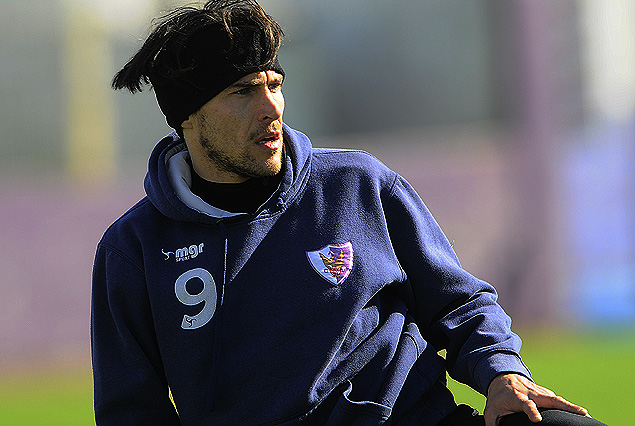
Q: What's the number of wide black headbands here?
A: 1